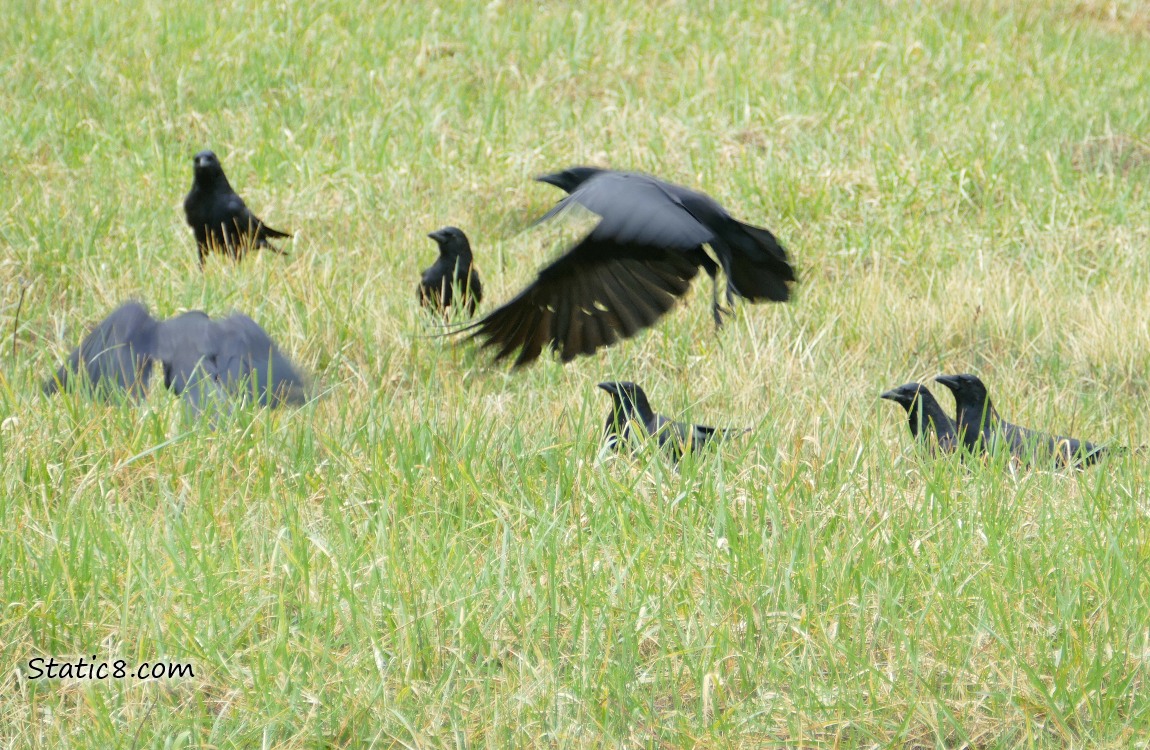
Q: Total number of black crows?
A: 7